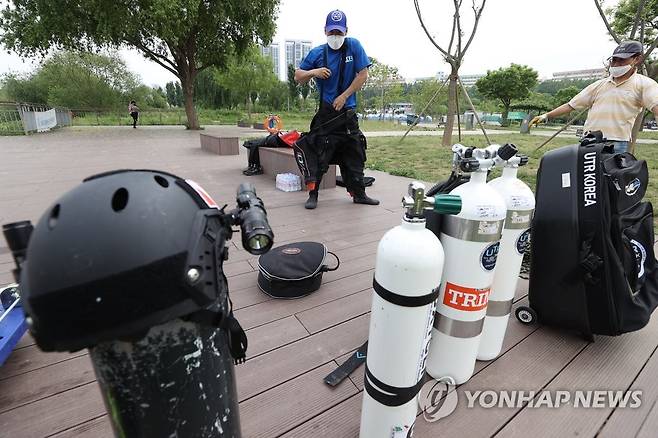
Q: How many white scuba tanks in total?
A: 3